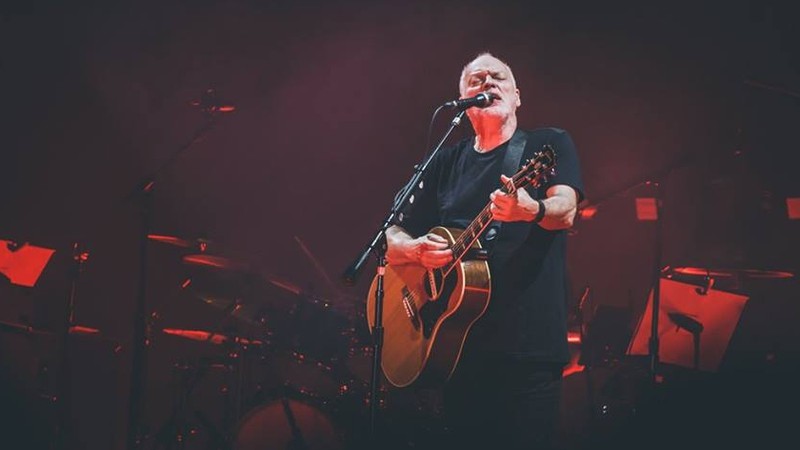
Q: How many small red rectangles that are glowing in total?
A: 2